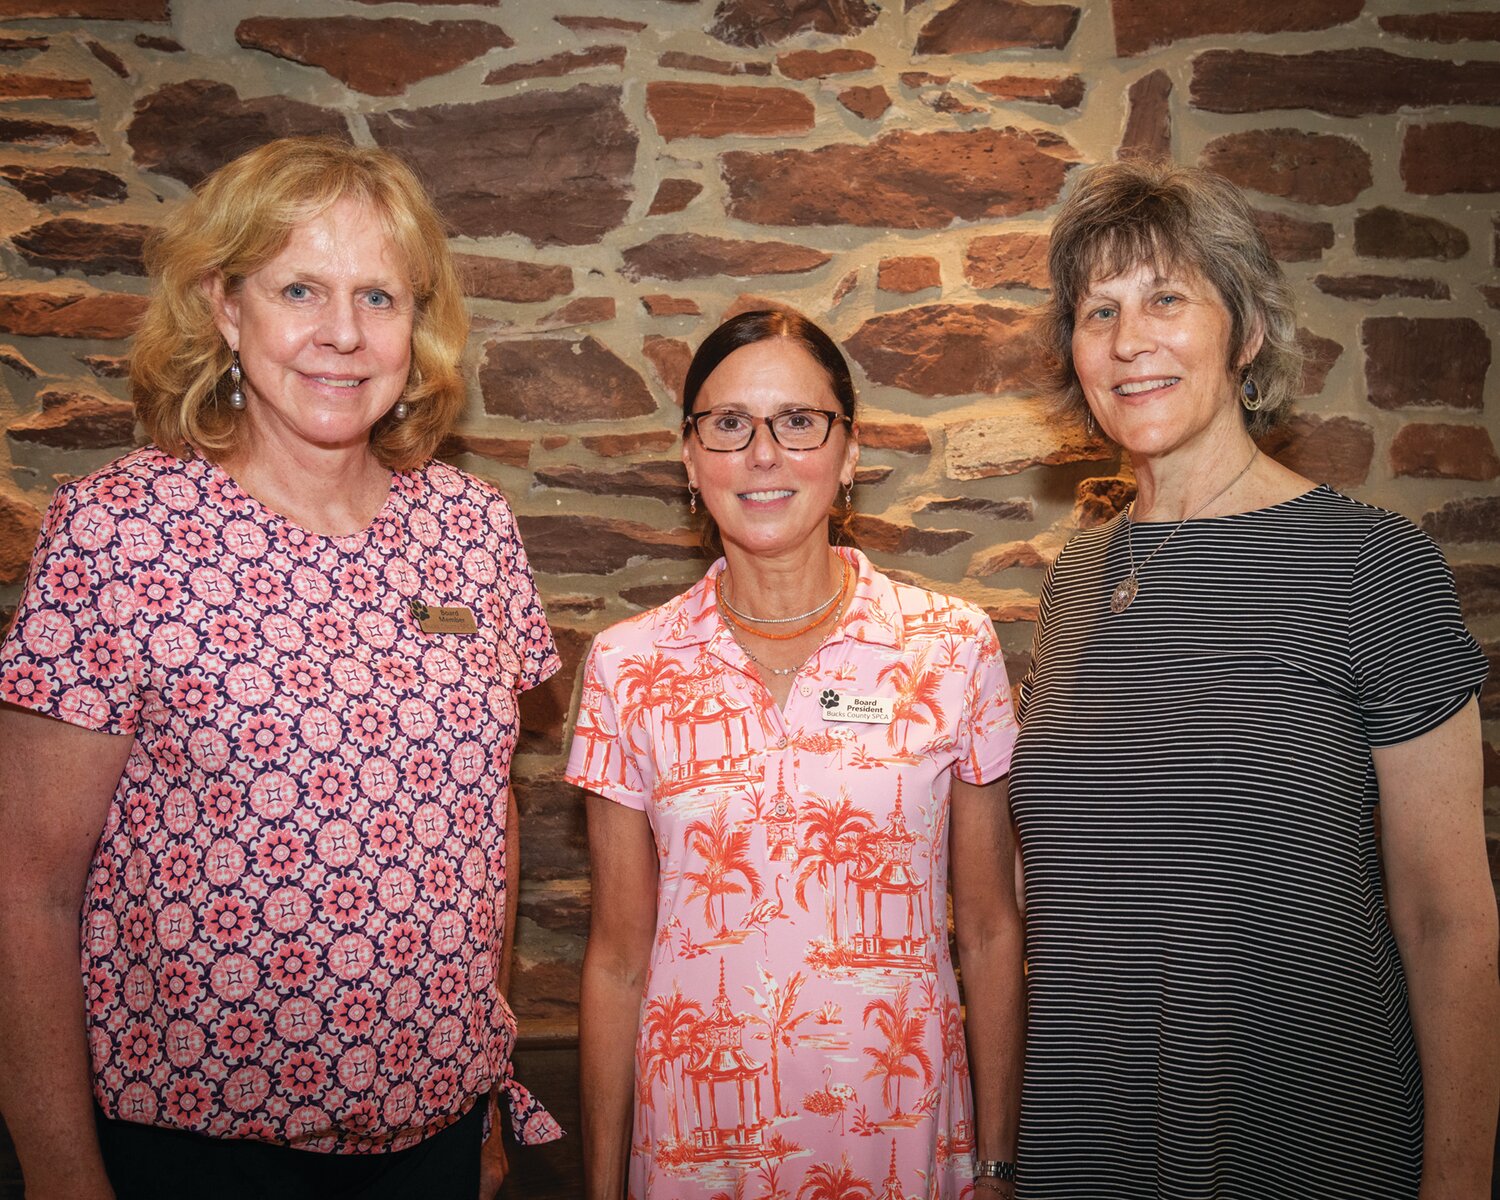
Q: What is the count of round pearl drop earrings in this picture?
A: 2